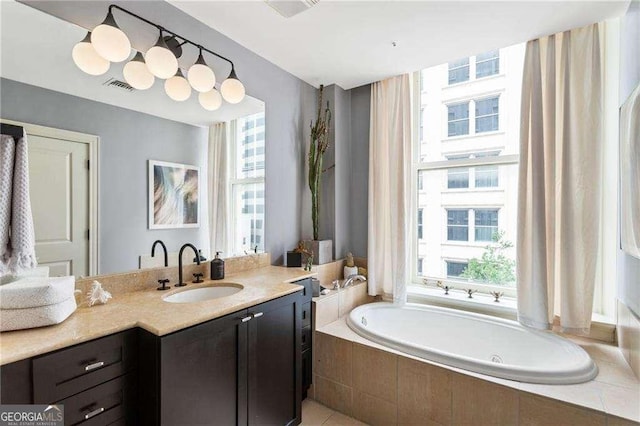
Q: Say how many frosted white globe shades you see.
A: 8